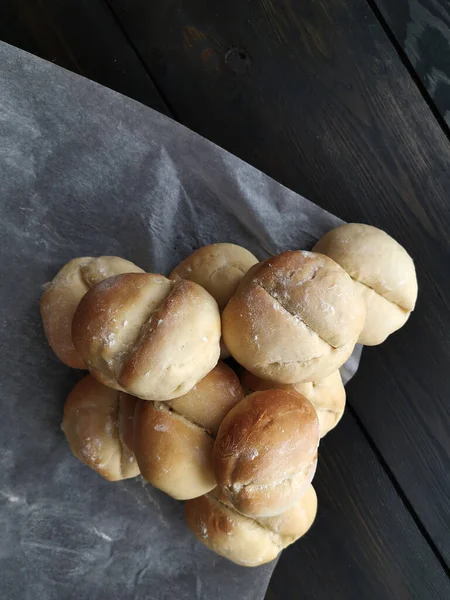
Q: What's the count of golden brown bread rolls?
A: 10